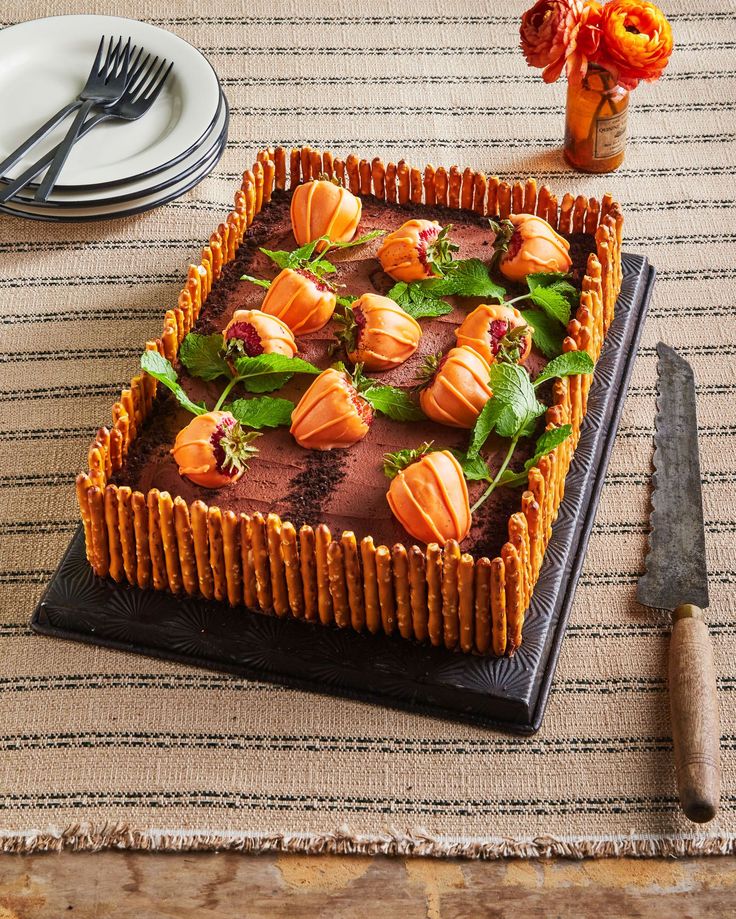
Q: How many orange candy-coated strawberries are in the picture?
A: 11